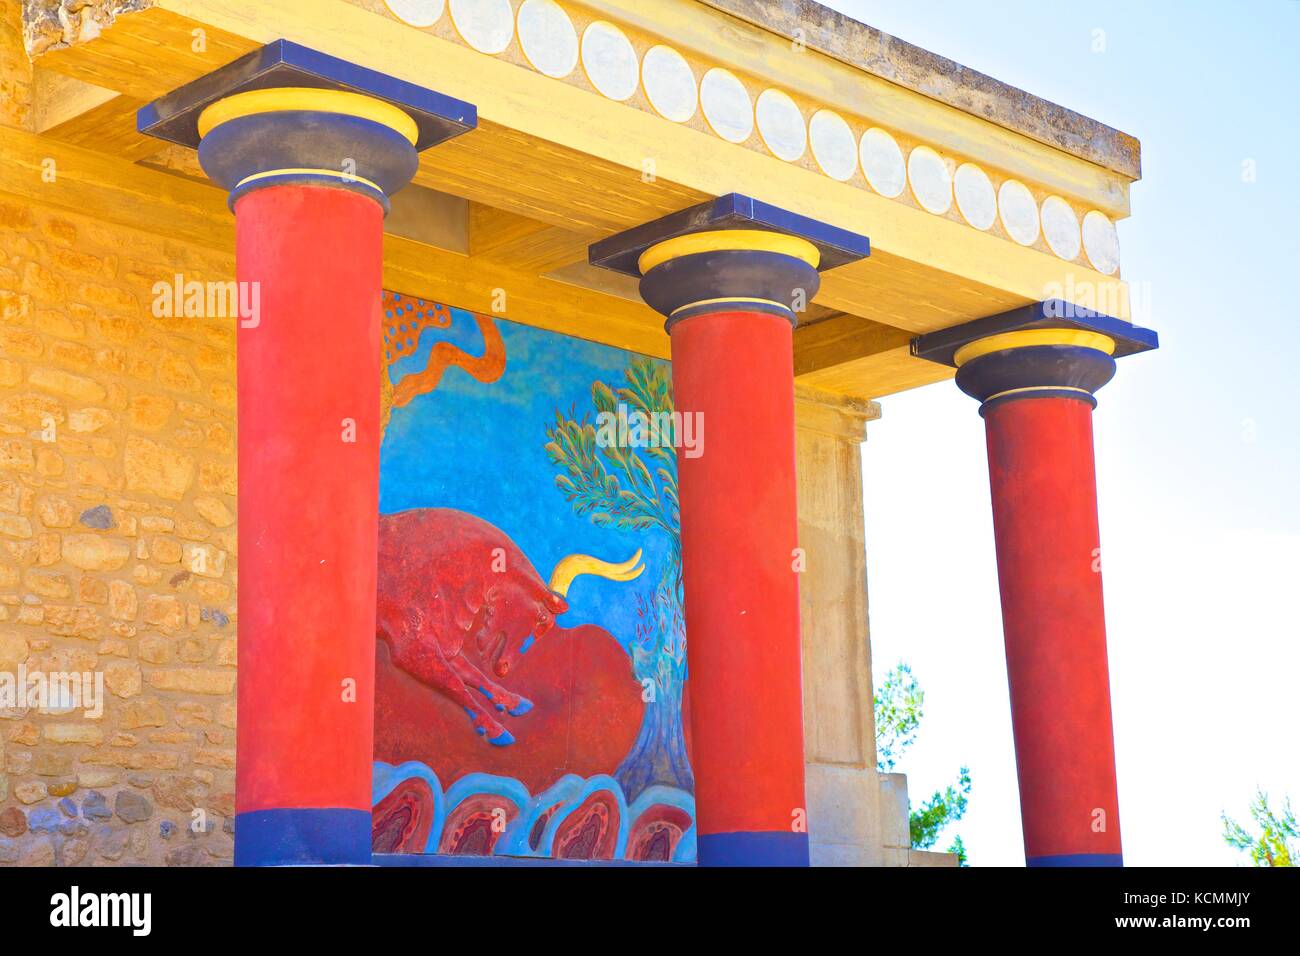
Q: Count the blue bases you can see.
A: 3